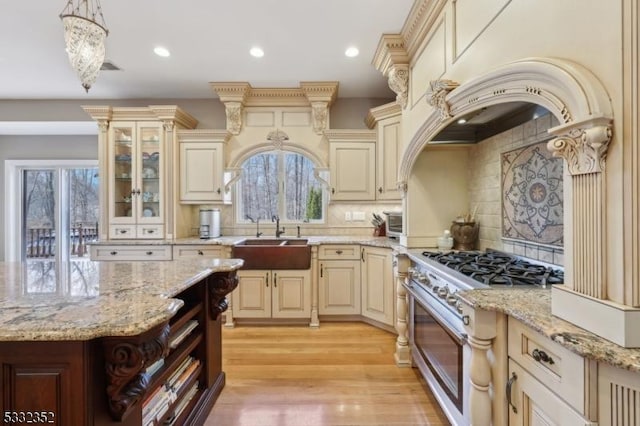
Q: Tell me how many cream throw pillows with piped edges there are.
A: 0